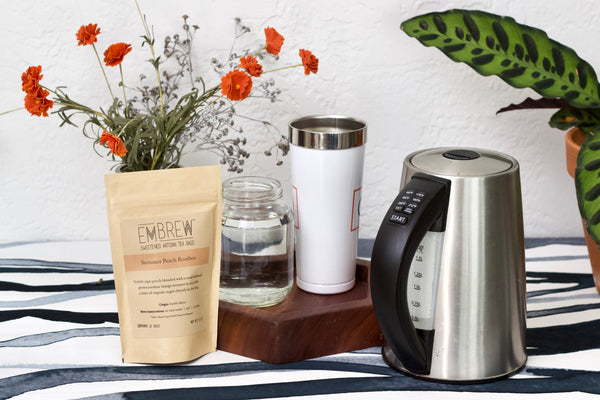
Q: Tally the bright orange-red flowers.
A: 9